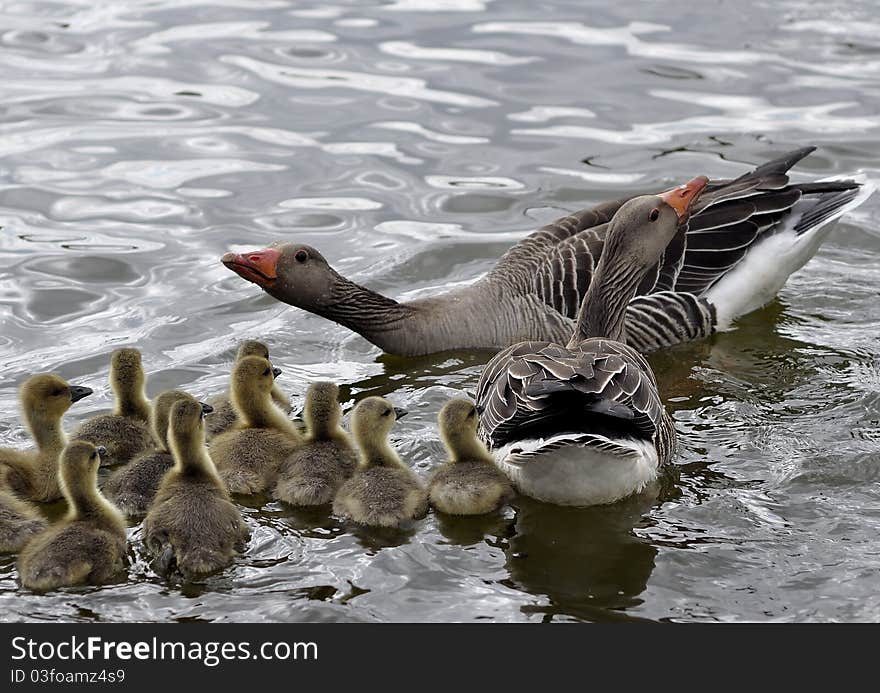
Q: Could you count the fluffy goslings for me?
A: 11